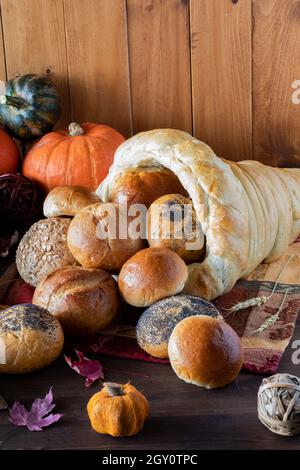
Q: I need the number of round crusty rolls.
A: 10